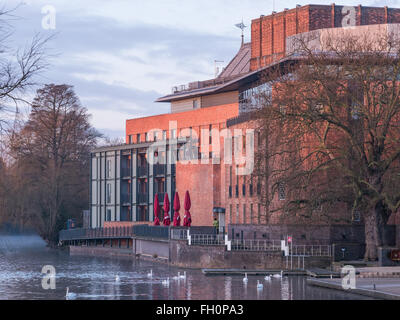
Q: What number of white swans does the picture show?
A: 10